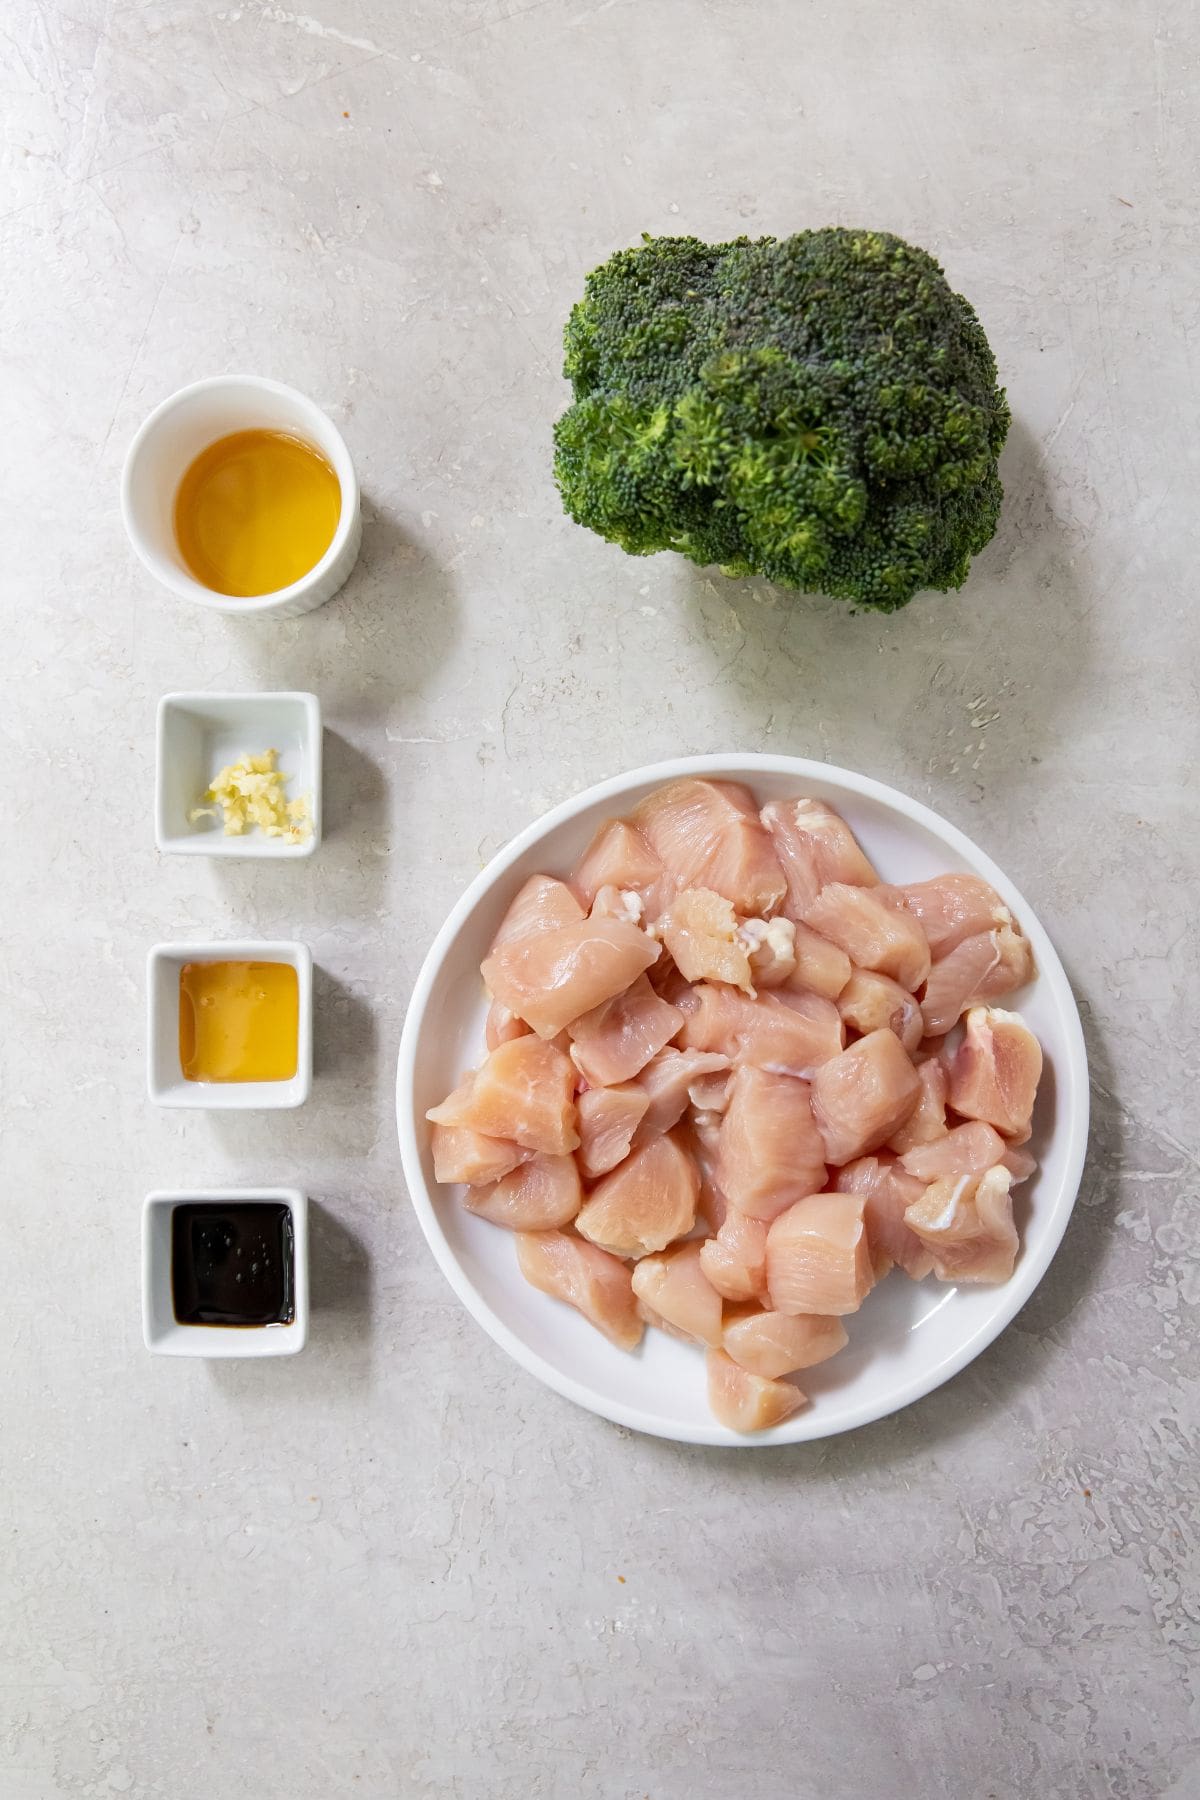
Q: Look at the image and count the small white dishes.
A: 4